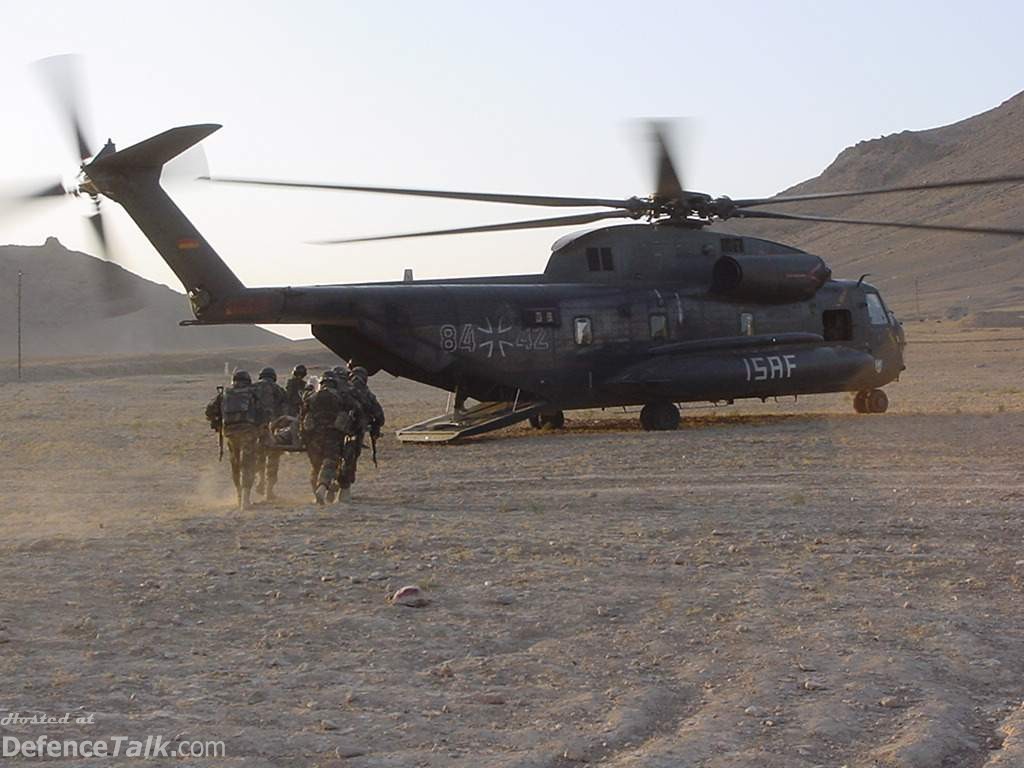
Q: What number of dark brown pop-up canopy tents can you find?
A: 0